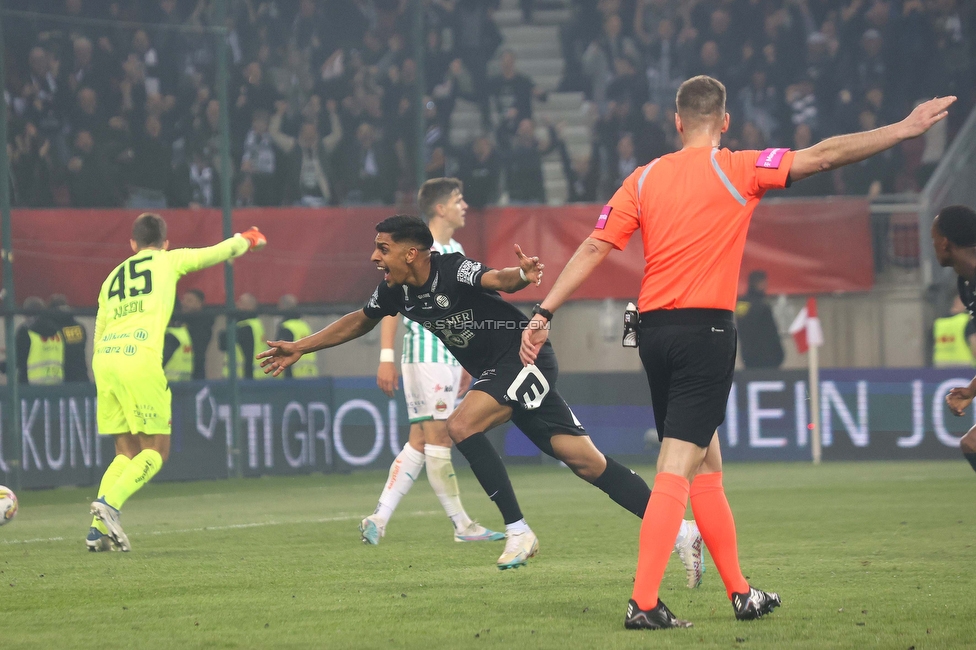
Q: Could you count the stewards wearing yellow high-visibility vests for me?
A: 5